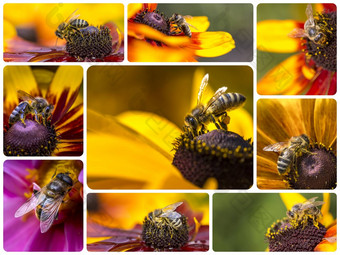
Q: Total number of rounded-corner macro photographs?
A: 9